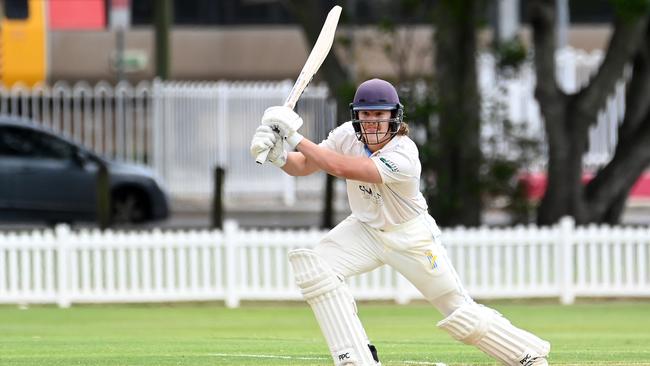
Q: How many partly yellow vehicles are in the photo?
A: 1